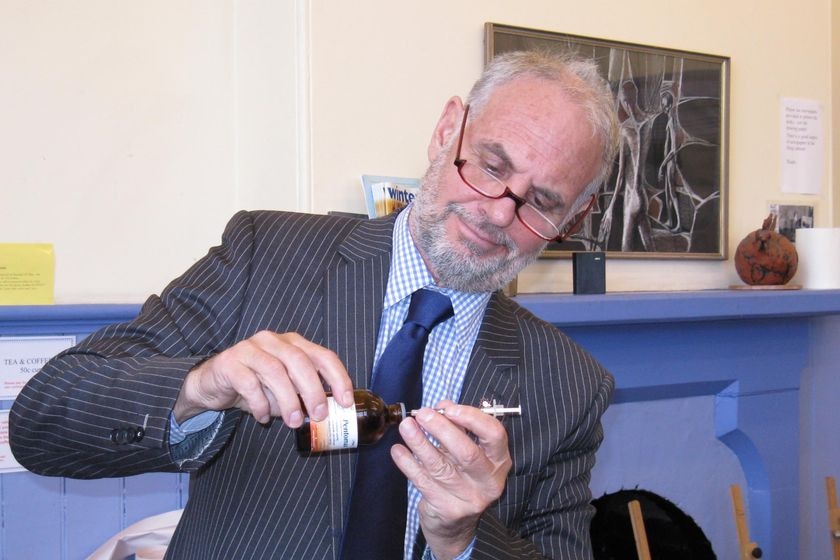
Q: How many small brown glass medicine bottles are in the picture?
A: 1